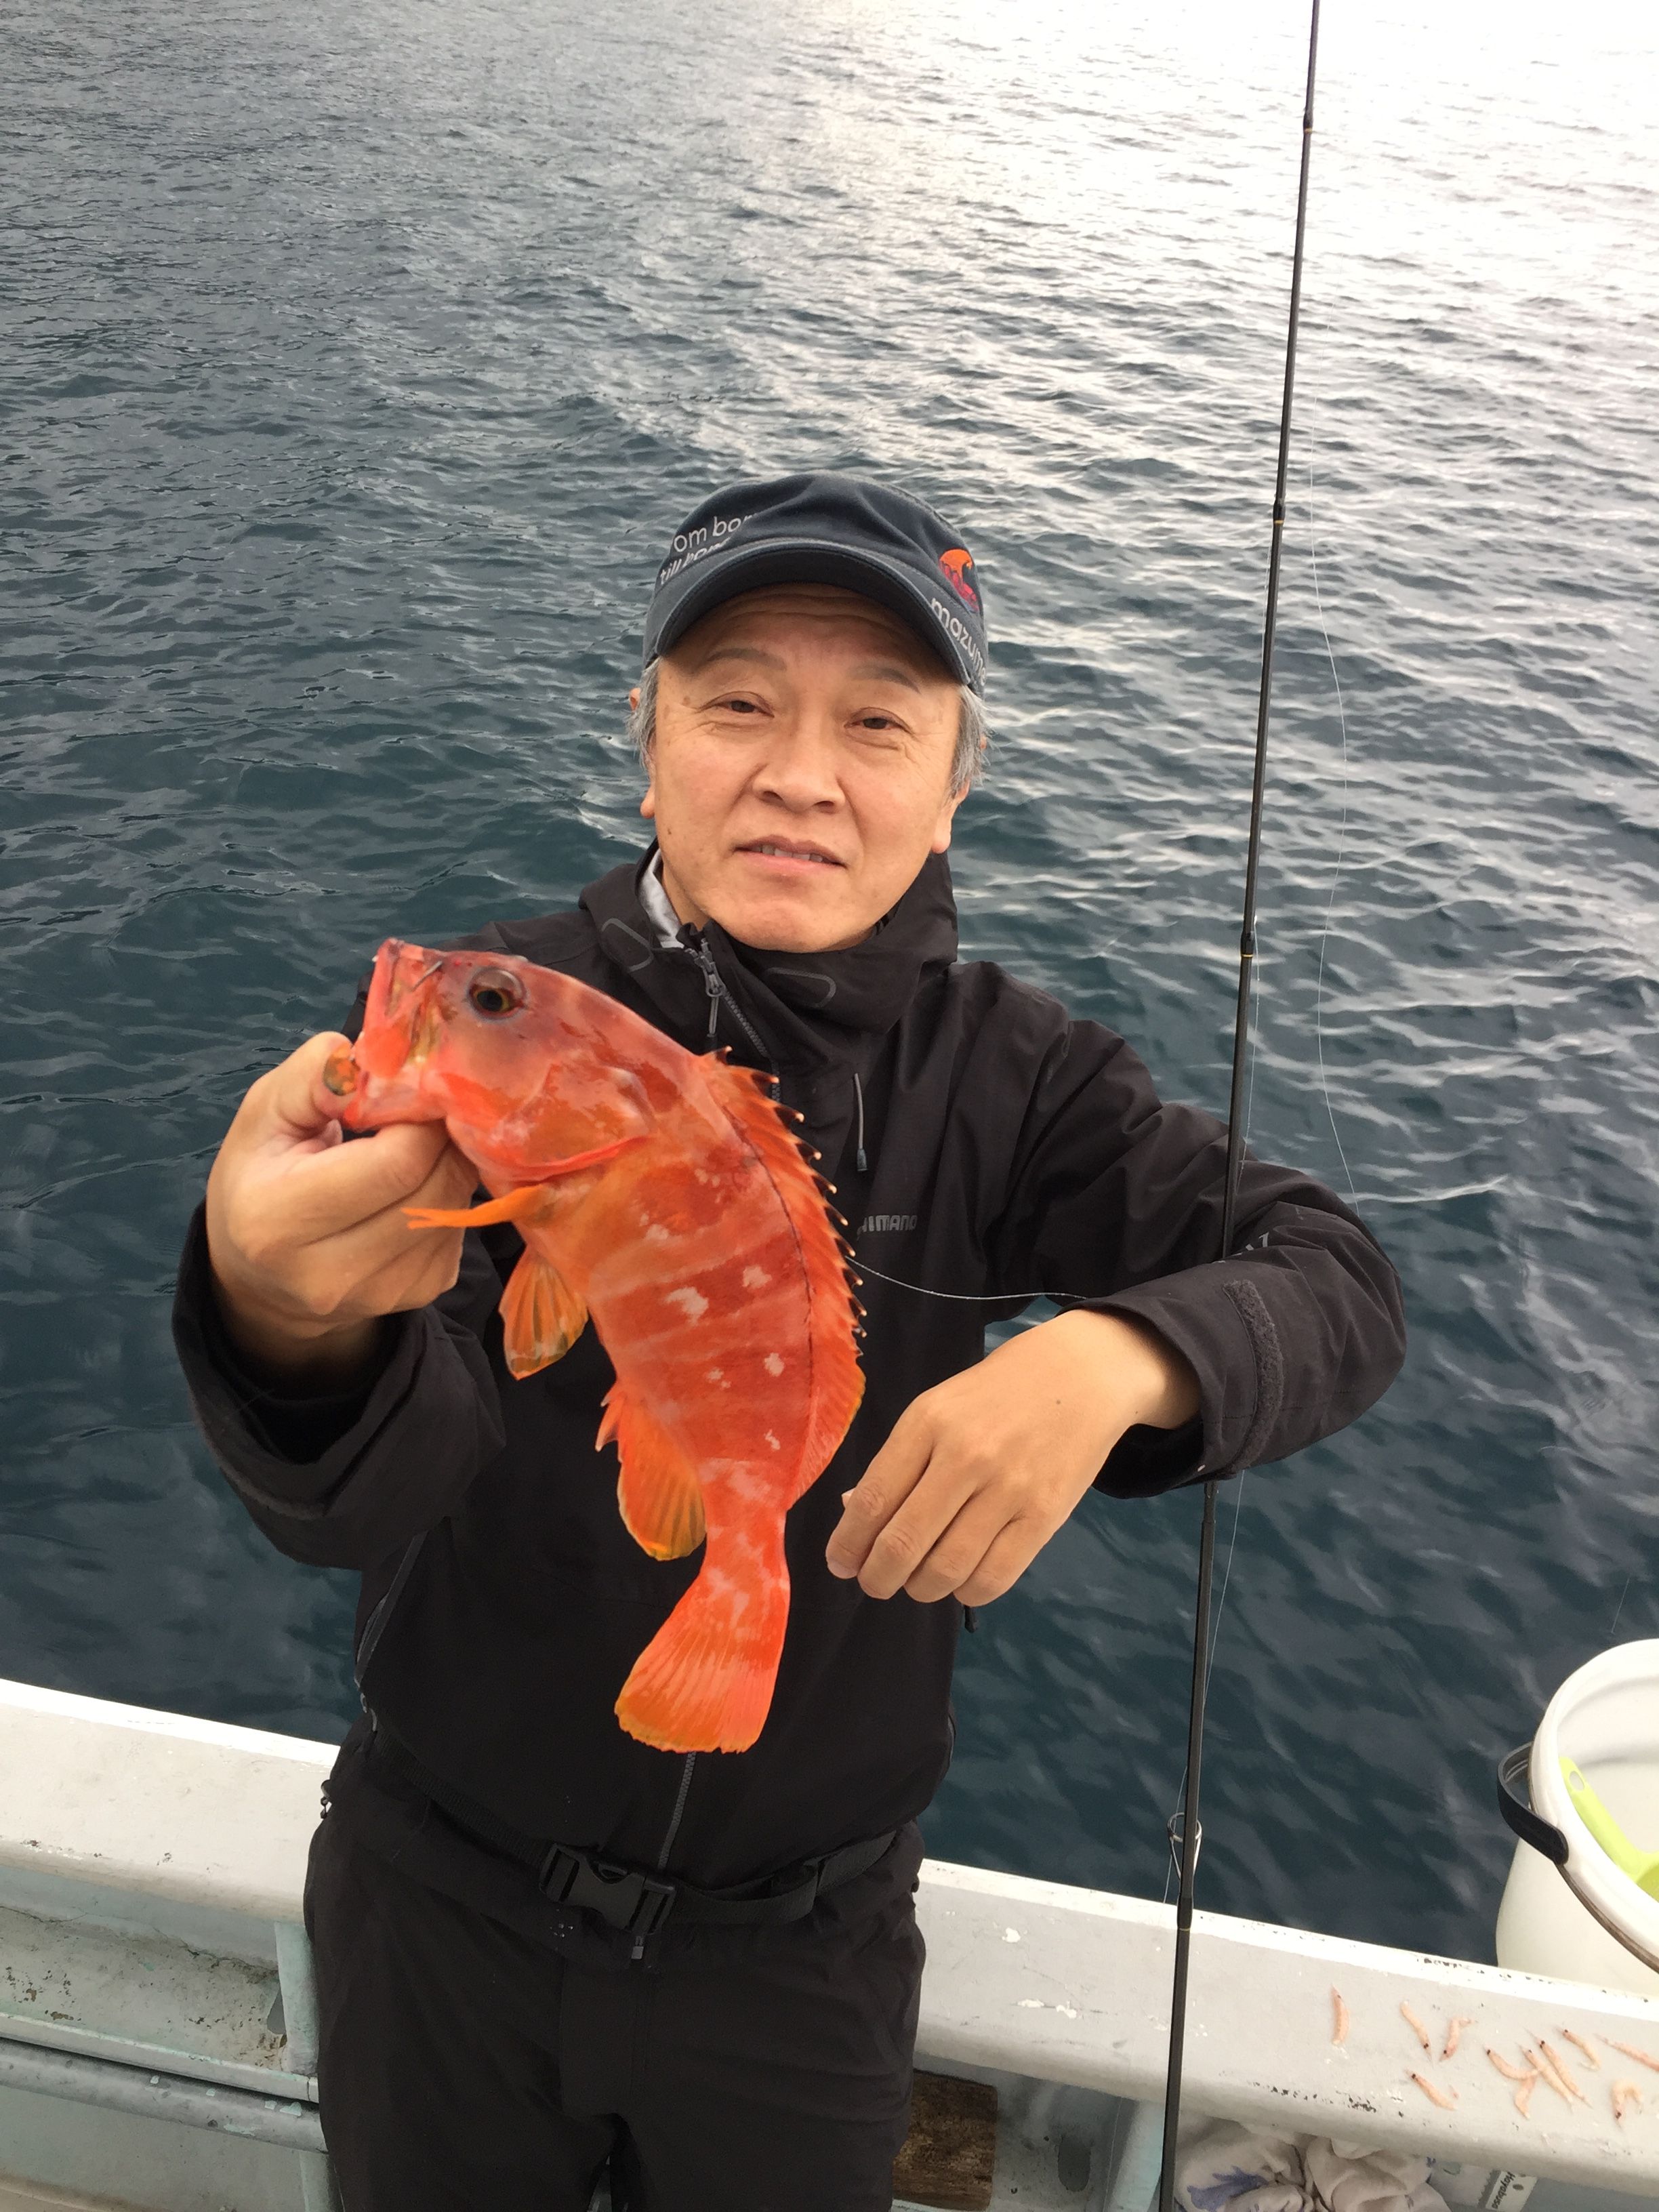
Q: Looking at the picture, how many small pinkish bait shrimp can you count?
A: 11